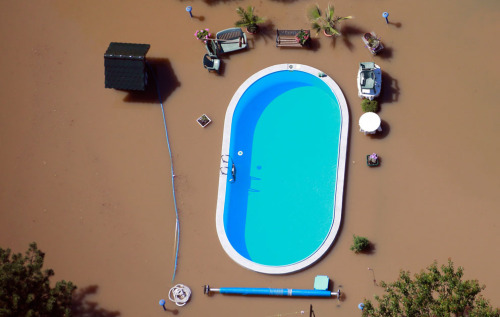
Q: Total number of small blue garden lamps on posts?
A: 4